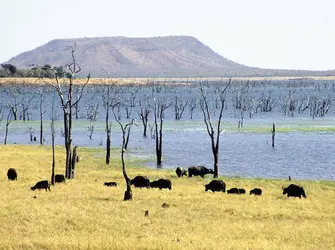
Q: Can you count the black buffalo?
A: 12